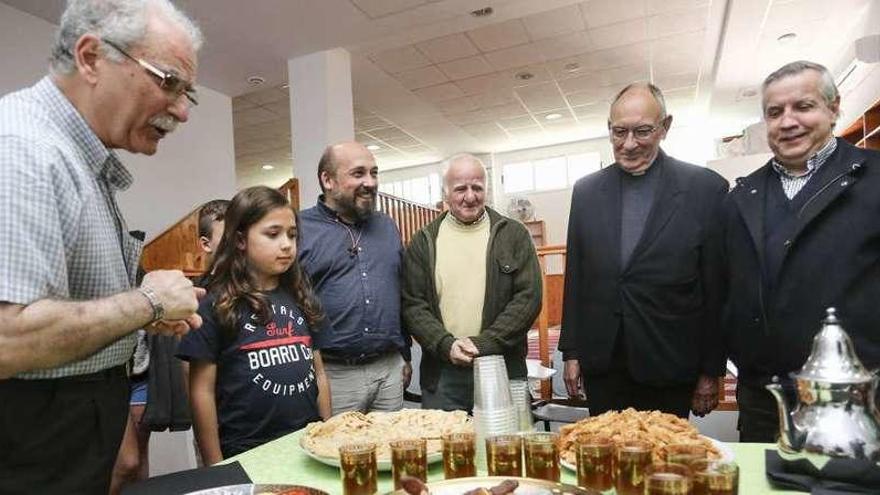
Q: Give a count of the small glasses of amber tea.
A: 10